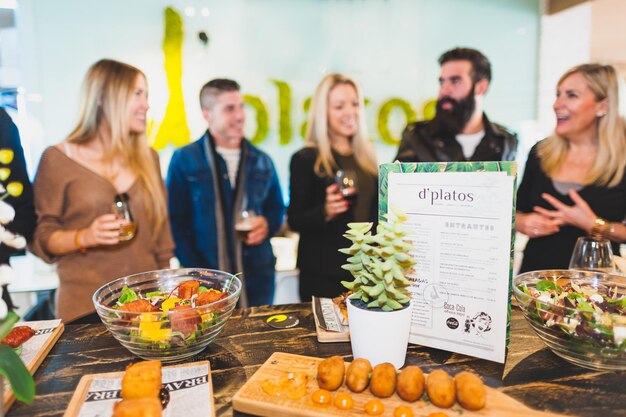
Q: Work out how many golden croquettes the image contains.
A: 6